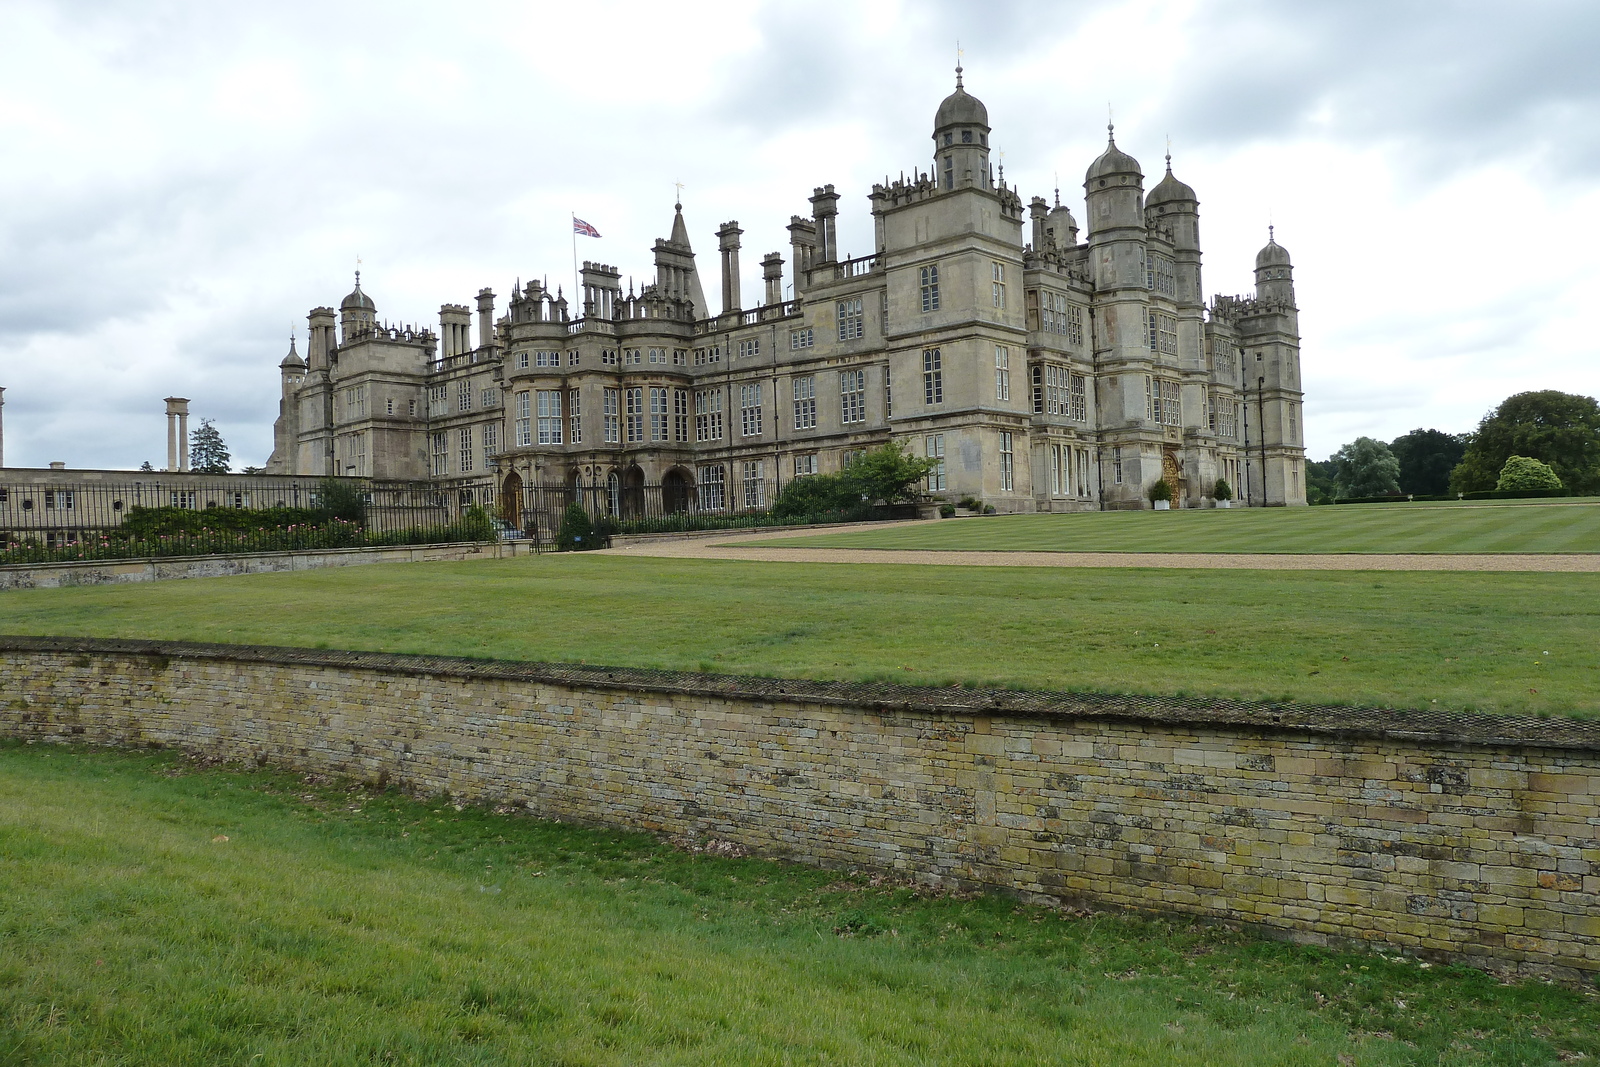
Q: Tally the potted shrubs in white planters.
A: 2